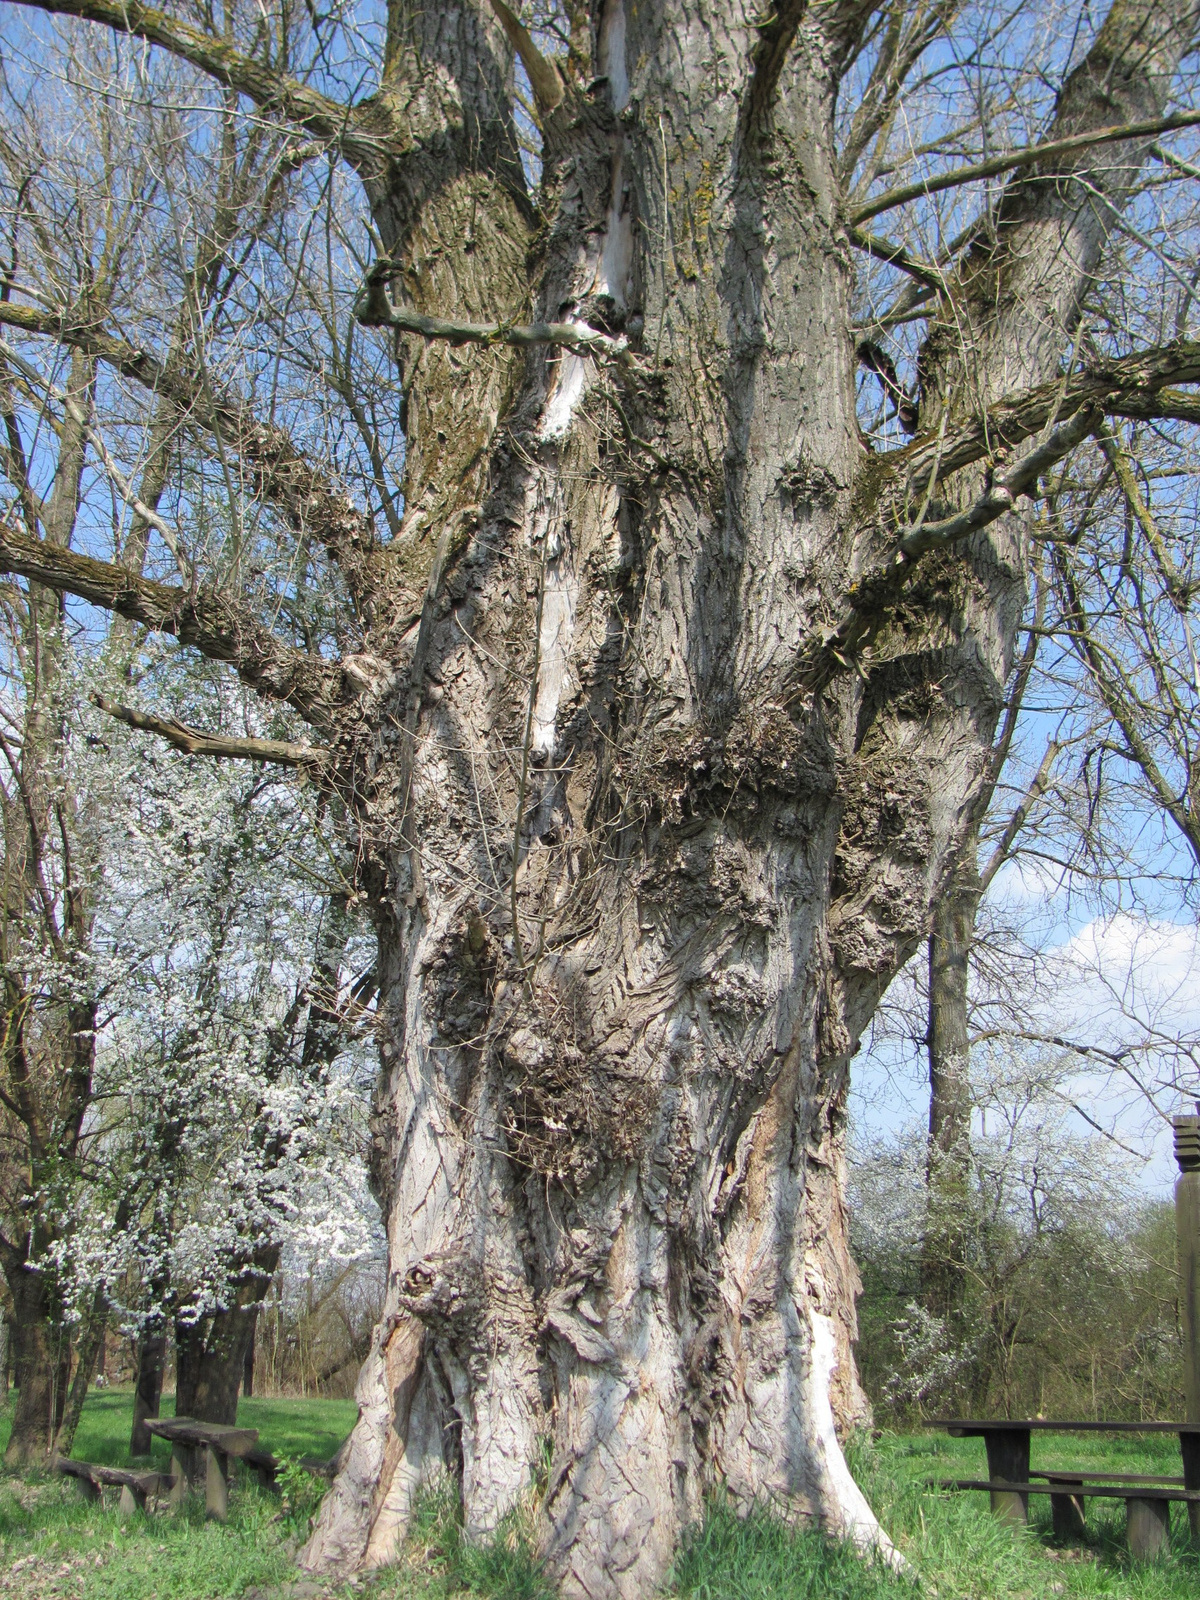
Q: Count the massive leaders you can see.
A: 3